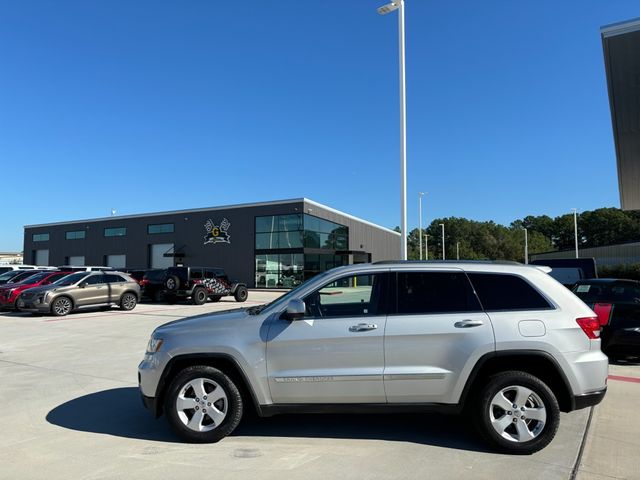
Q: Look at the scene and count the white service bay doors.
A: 4